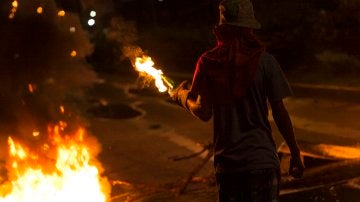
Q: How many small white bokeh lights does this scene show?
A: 2